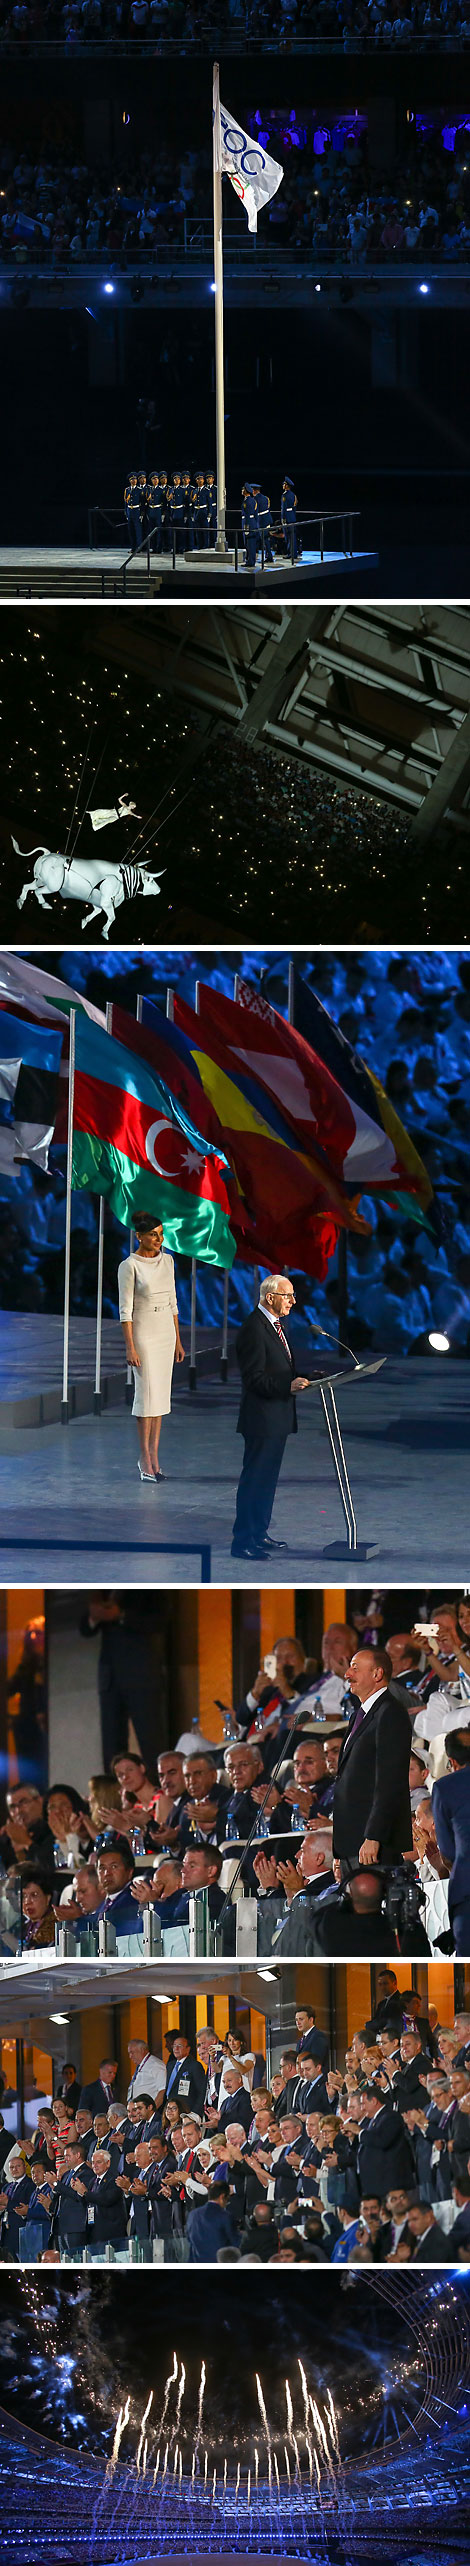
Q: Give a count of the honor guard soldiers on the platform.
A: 11